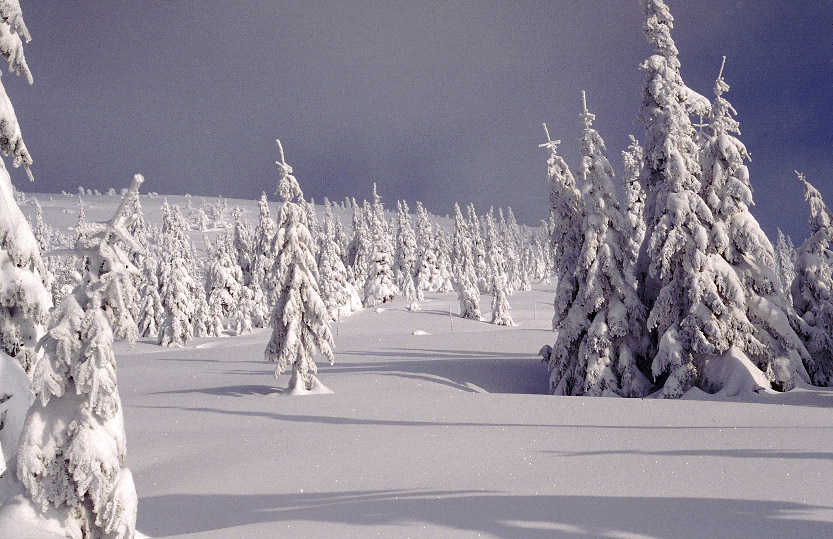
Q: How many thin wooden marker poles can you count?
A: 3